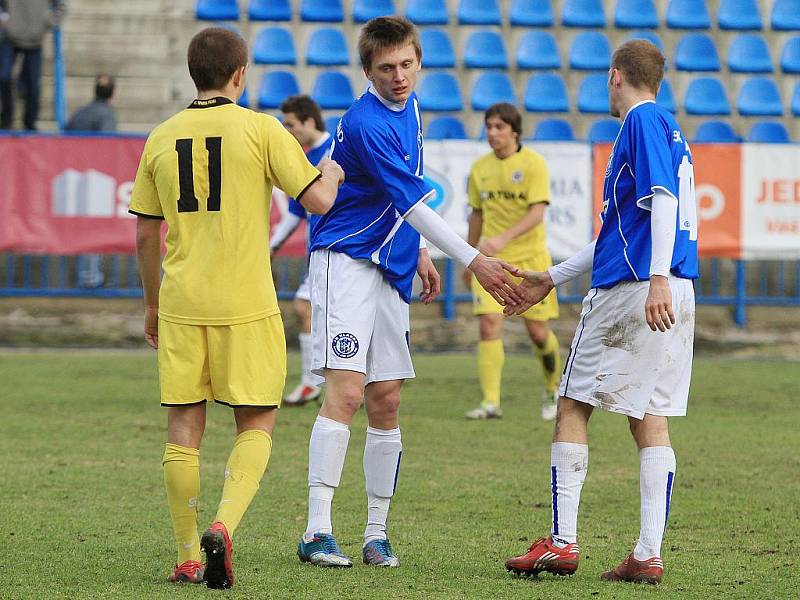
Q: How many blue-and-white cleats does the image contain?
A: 2